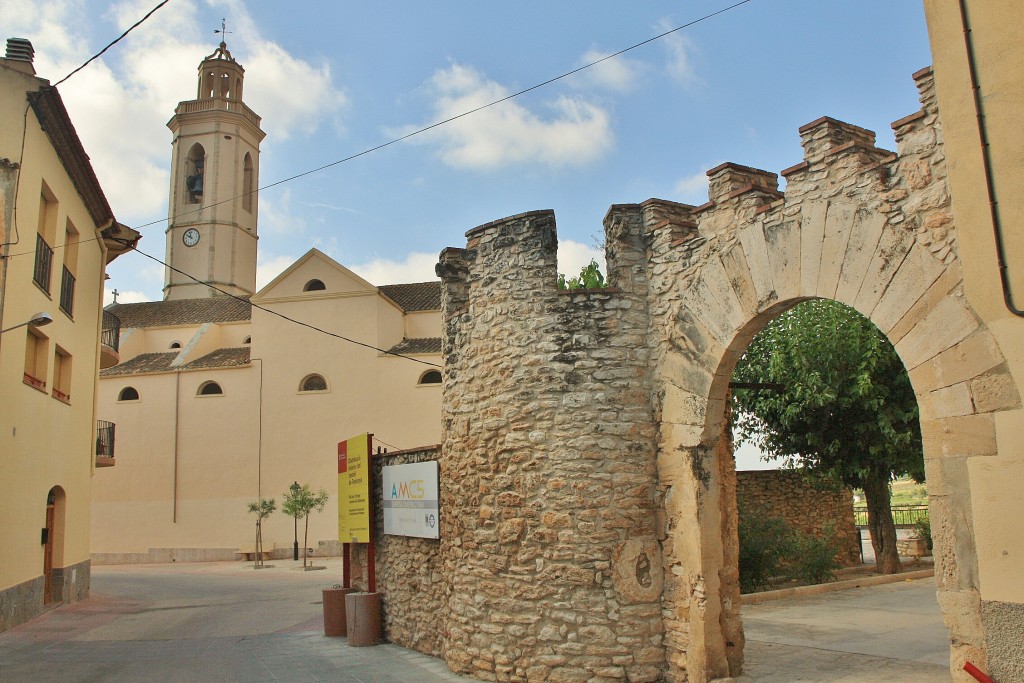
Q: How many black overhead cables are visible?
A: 3